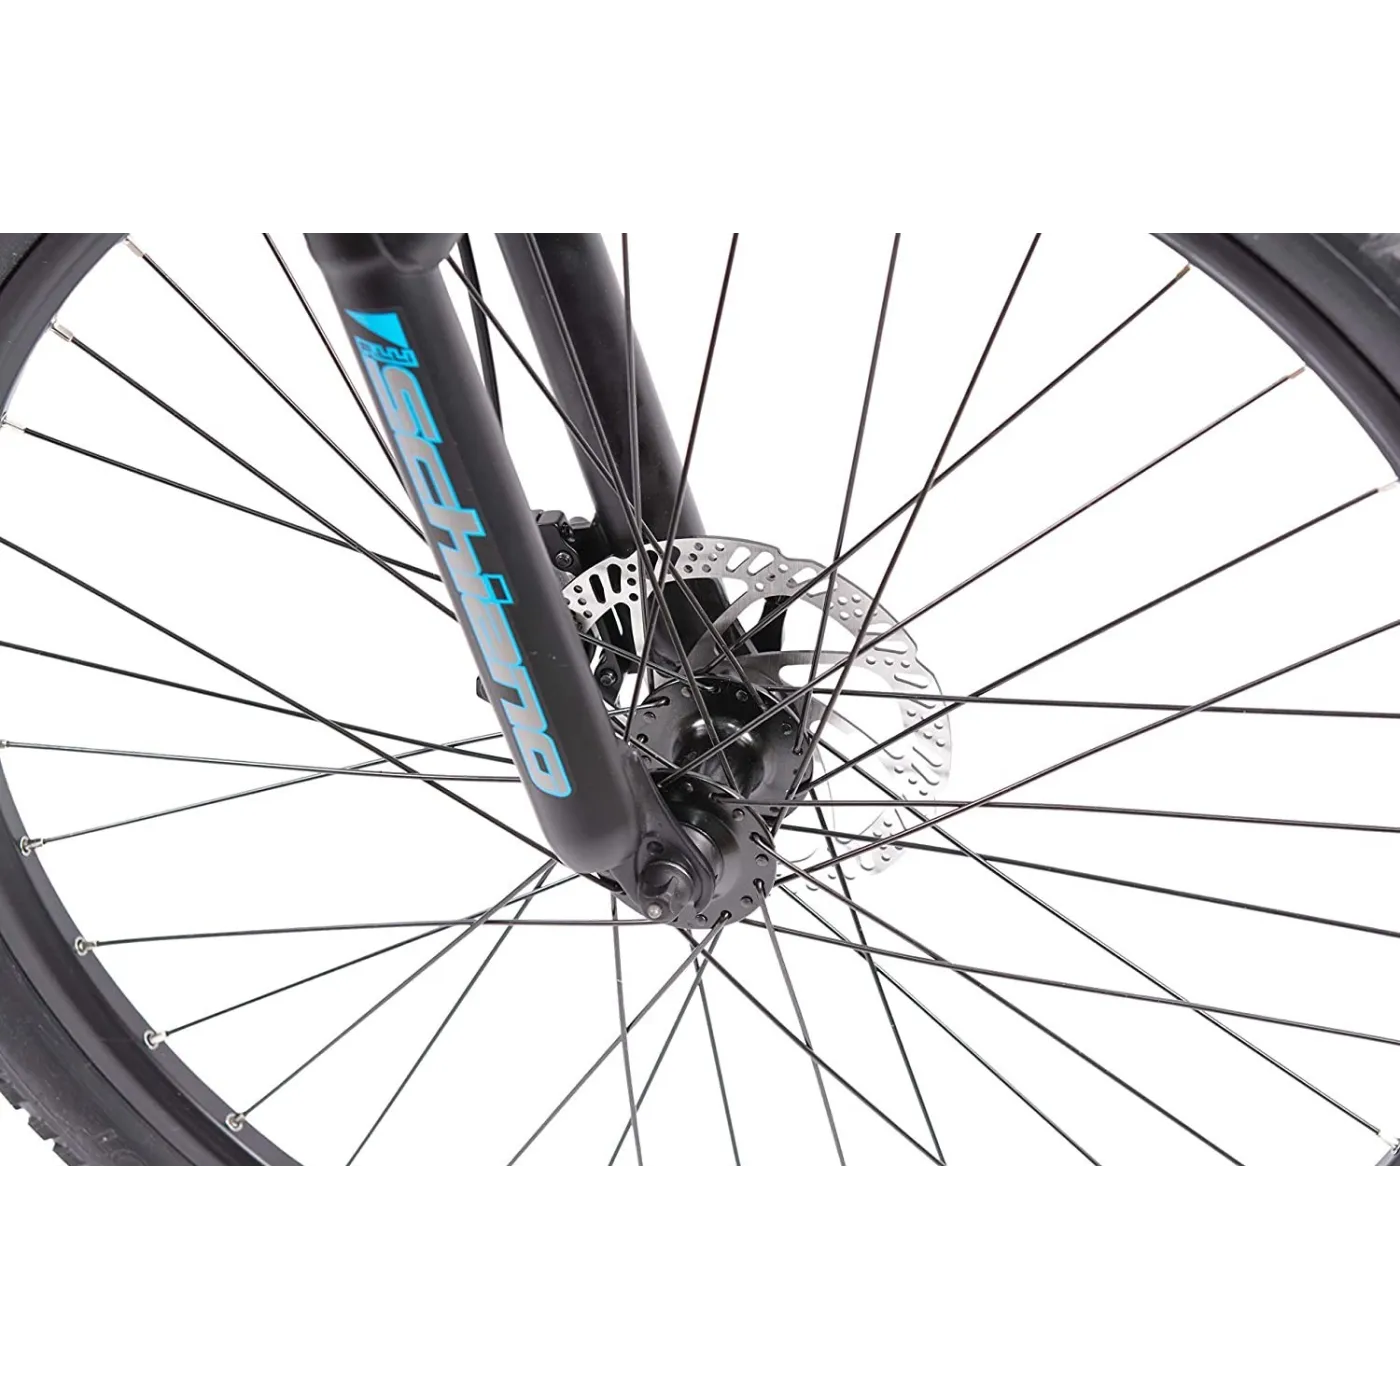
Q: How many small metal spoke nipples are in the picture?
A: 12